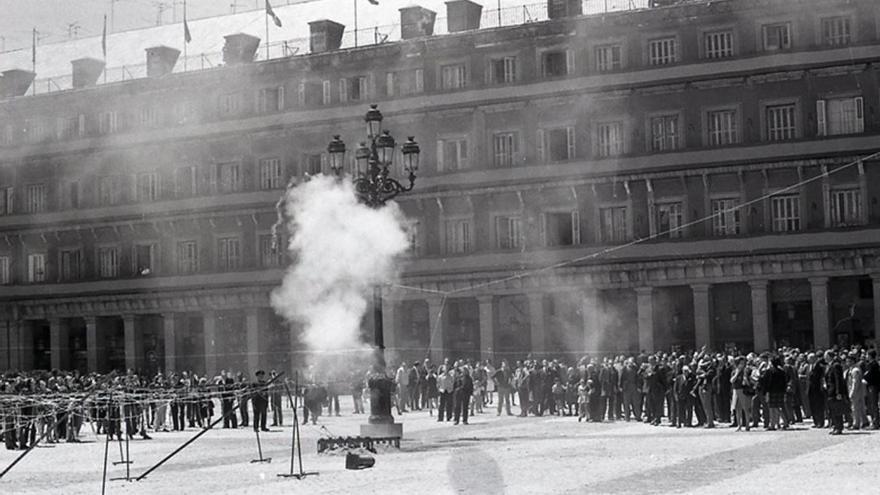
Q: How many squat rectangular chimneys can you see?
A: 8